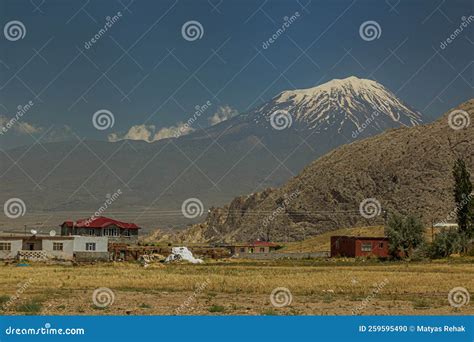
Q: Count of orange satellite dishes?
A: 0